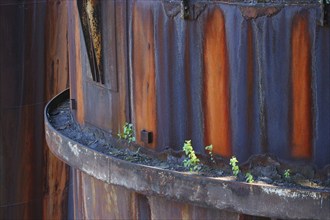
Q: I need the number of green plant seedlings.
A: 6